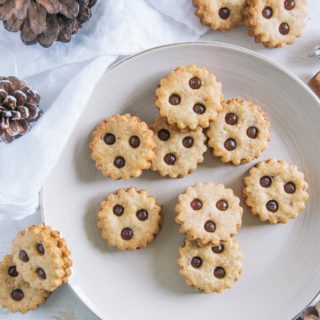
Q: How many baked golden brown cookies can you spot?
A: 12